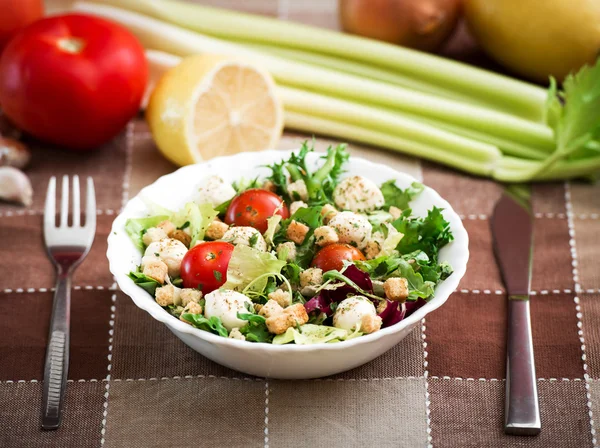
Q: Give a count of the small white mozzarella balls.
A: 7